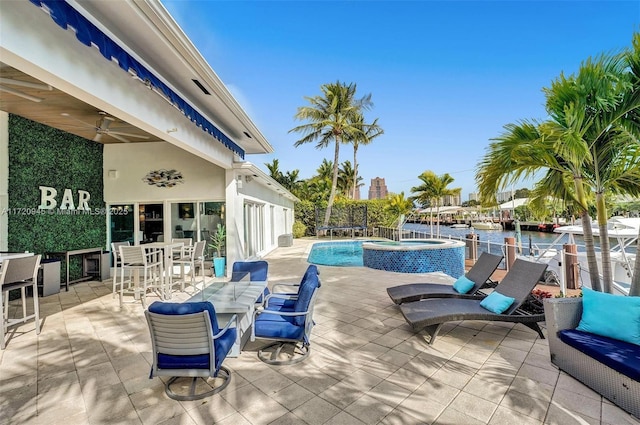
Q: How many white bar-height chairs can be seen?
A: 5